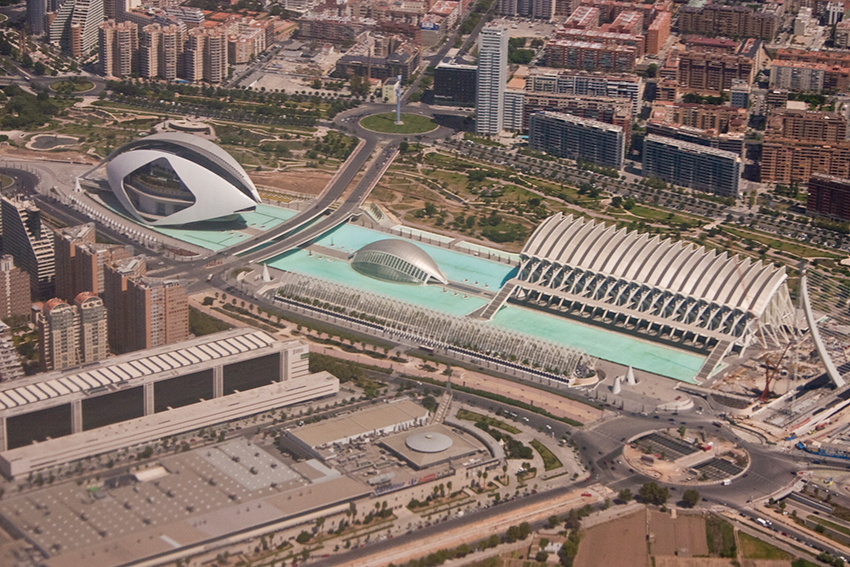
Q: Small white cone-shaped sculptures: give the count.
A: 3